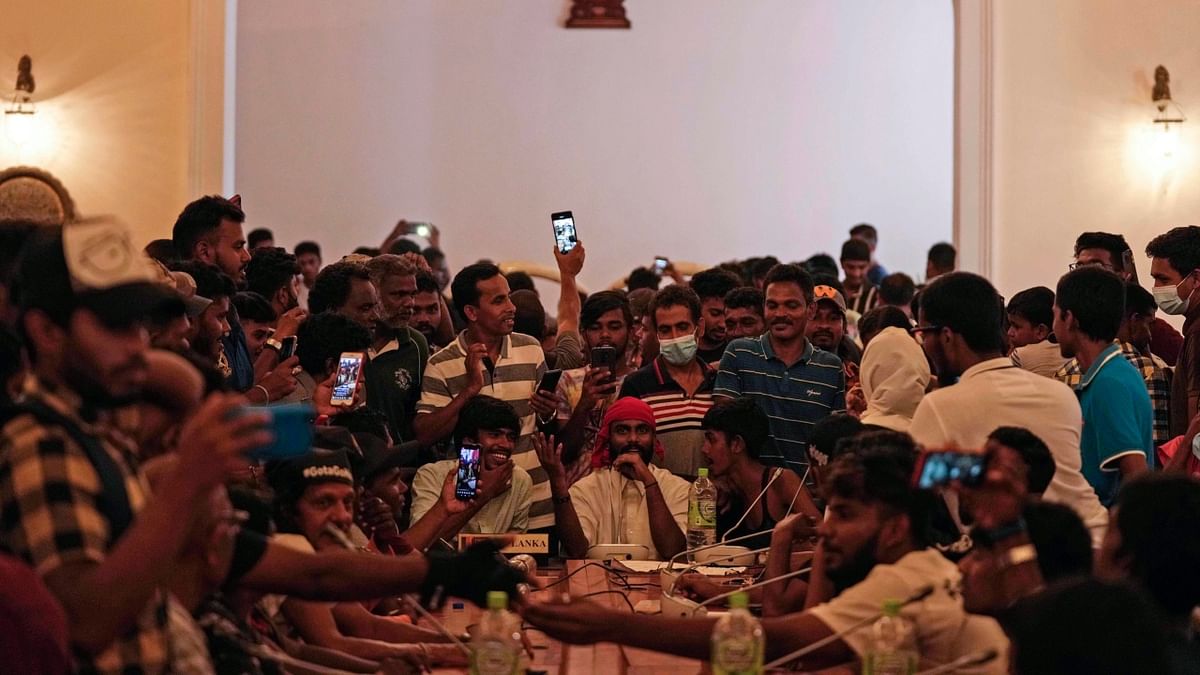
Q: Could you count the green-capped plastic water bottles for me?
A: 4